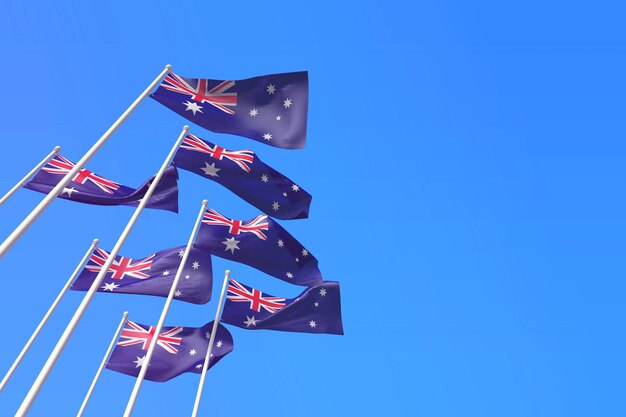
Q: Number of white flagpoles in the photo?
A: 7